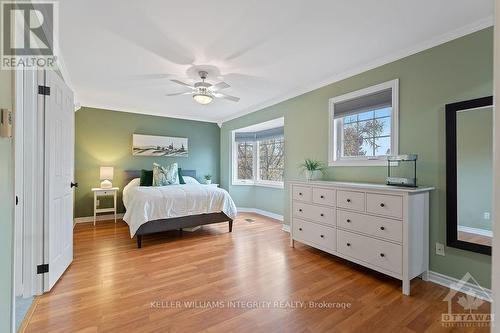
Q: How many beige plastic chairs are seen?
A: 0